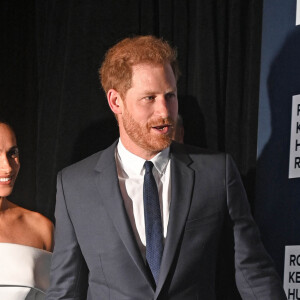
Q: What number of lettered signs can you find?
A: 2